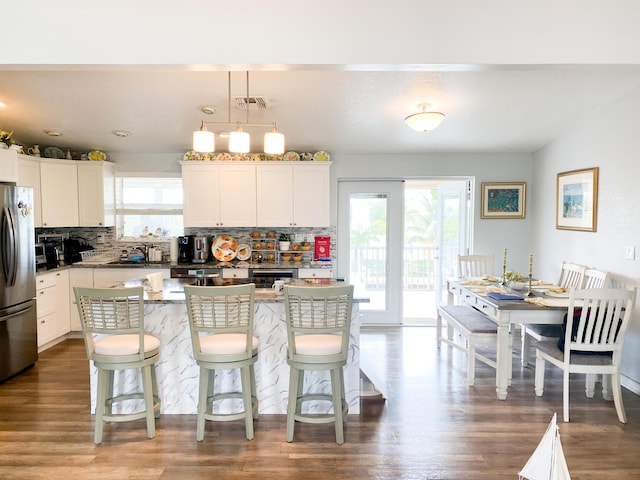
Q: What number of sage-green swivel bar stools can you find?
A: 3